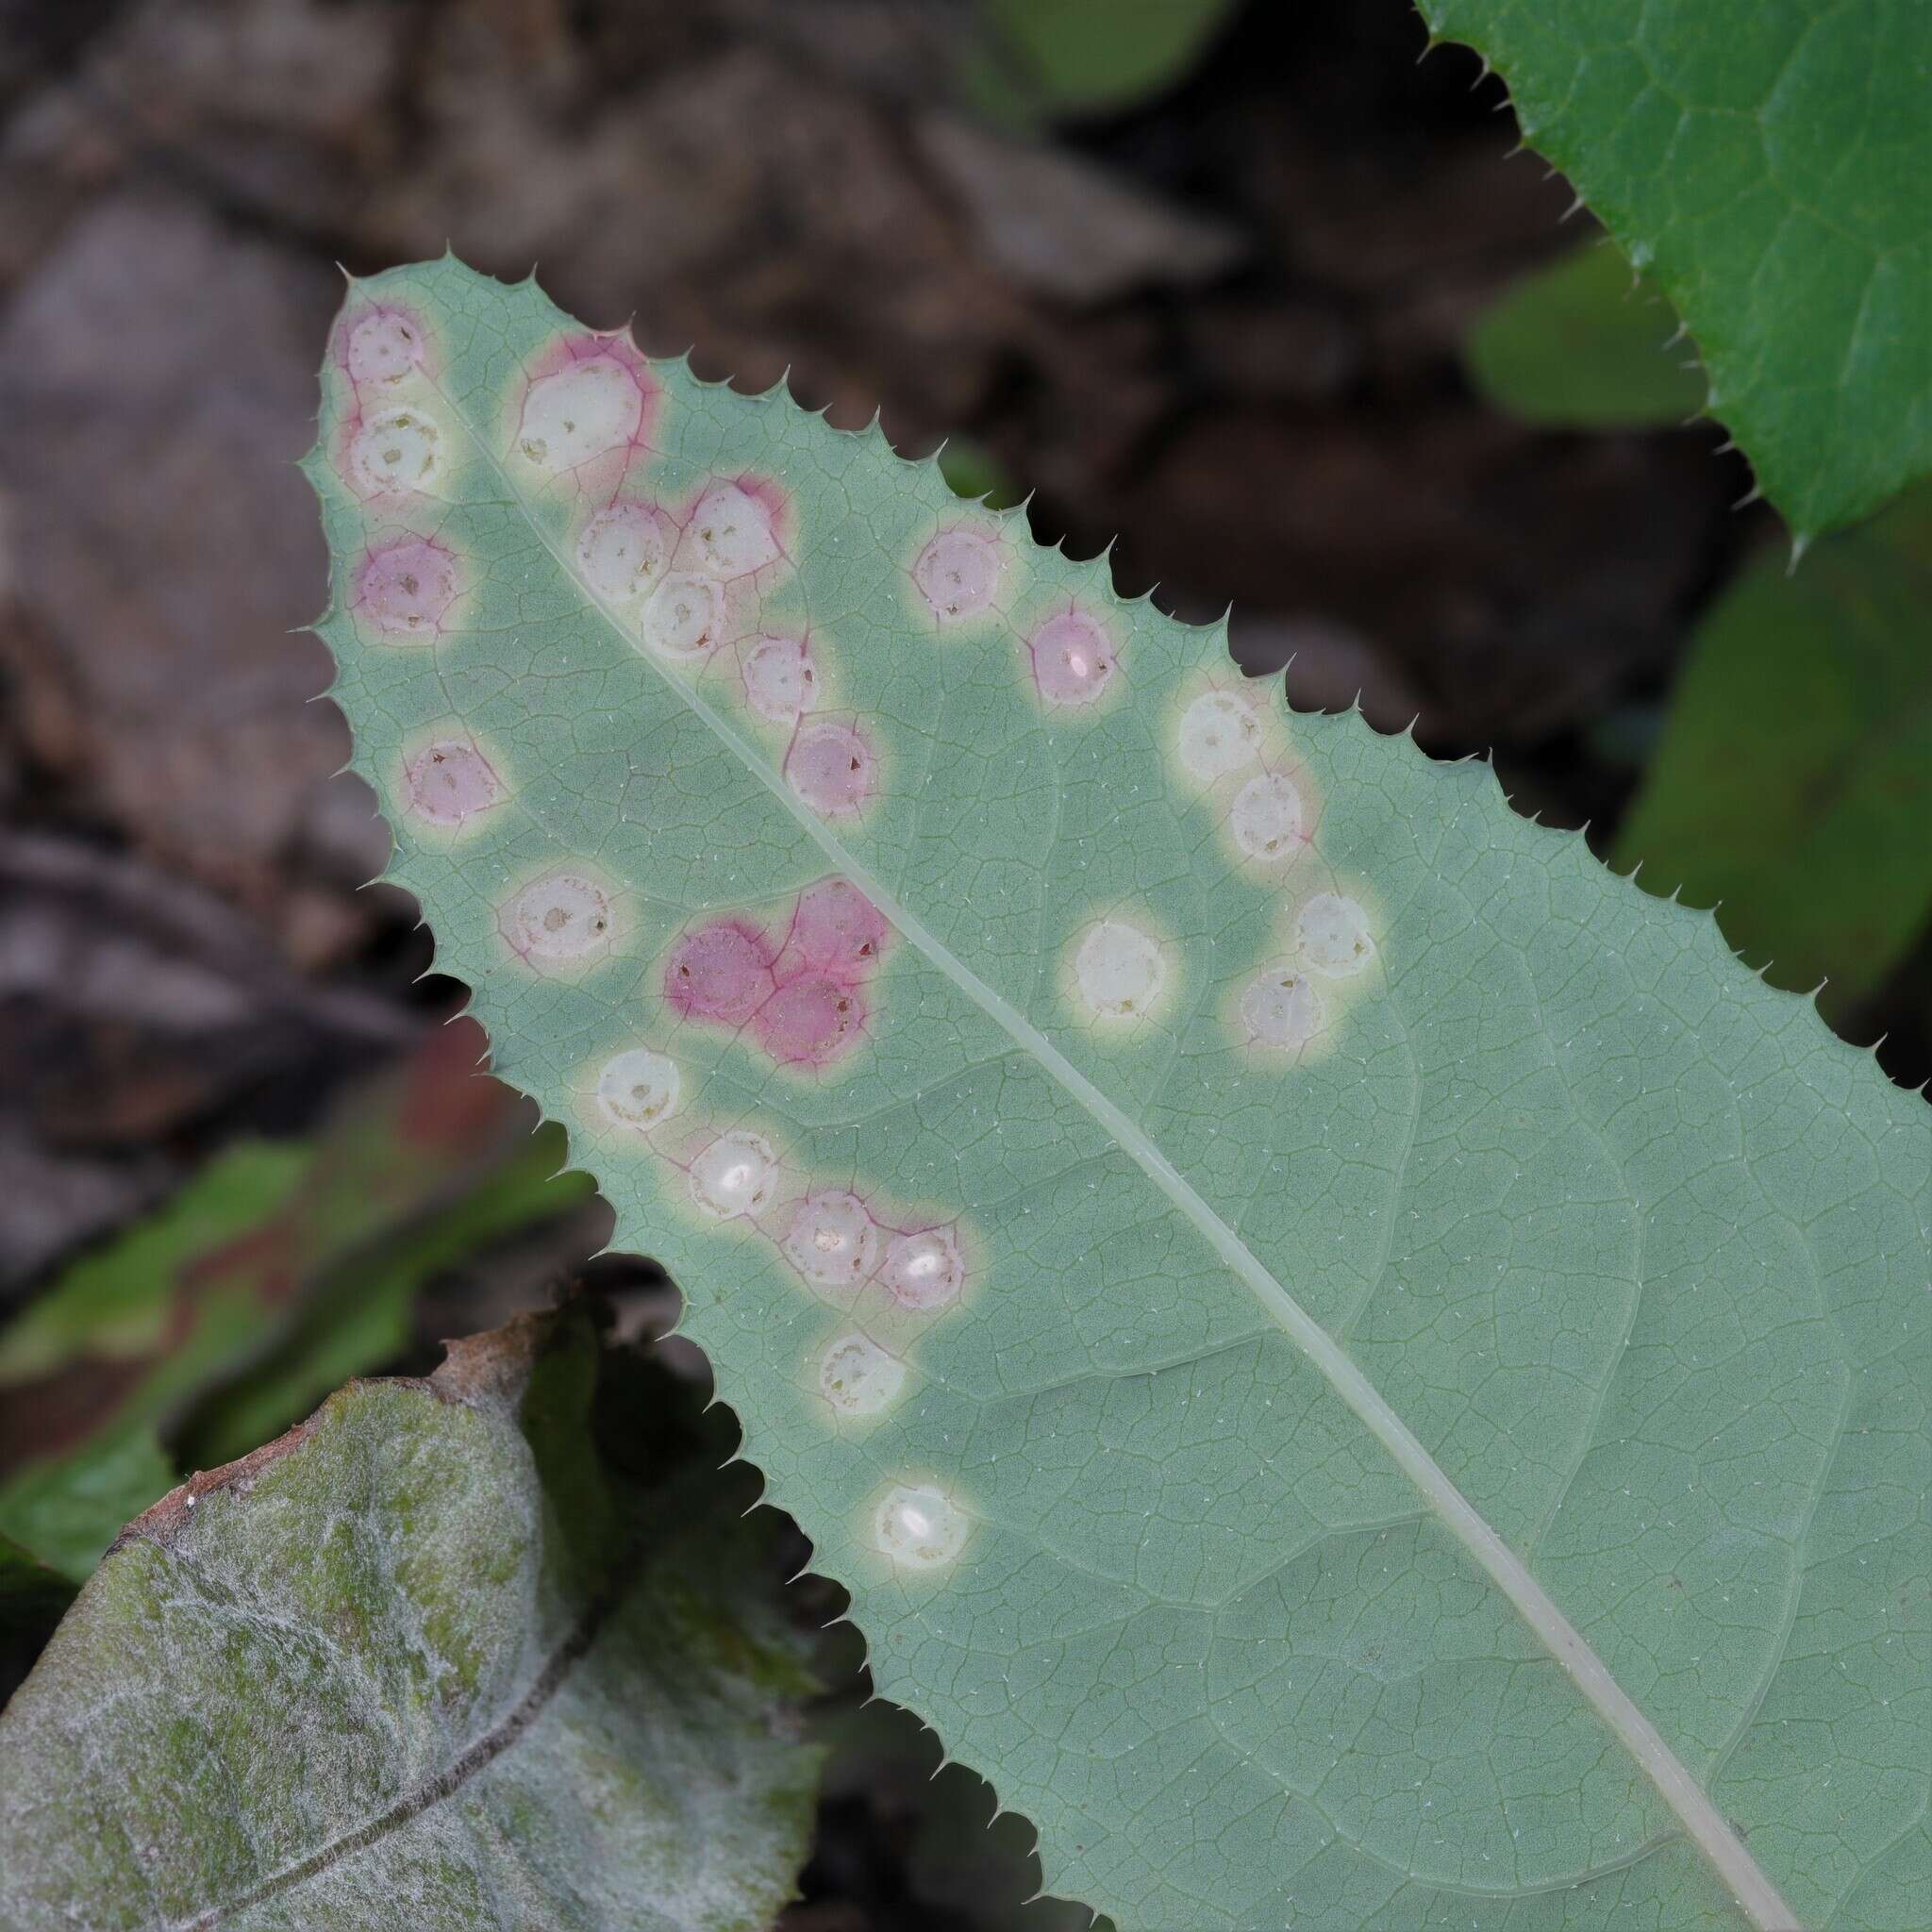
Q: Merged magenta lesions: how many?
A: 3